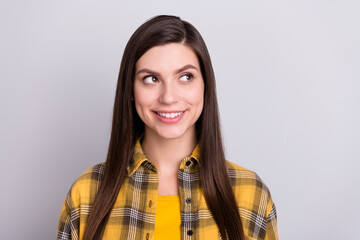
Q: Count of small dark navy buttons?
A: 3